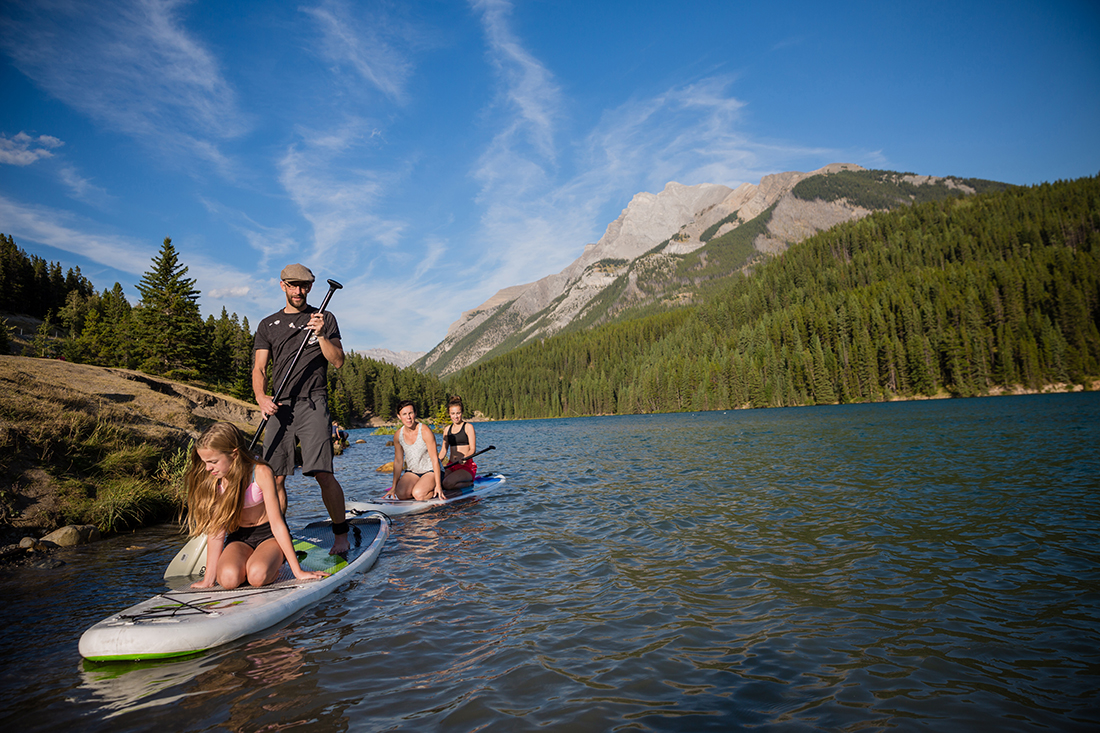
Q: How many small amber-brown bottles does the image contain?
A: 0